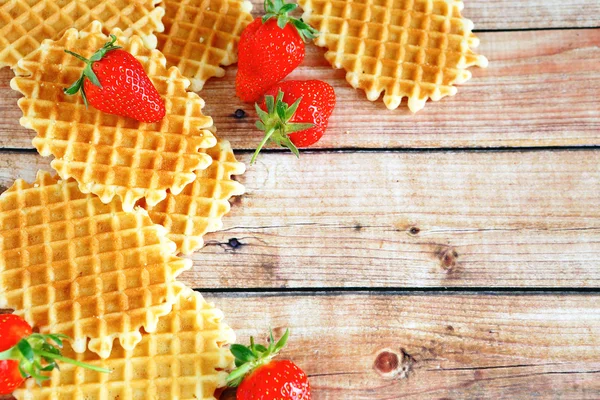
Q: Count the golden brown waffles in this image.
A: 7